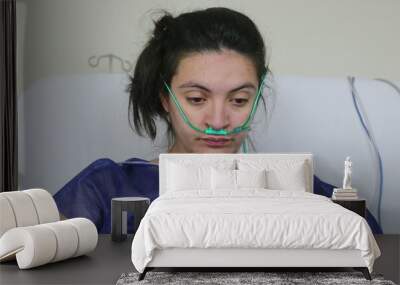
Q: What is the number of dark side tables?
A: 2